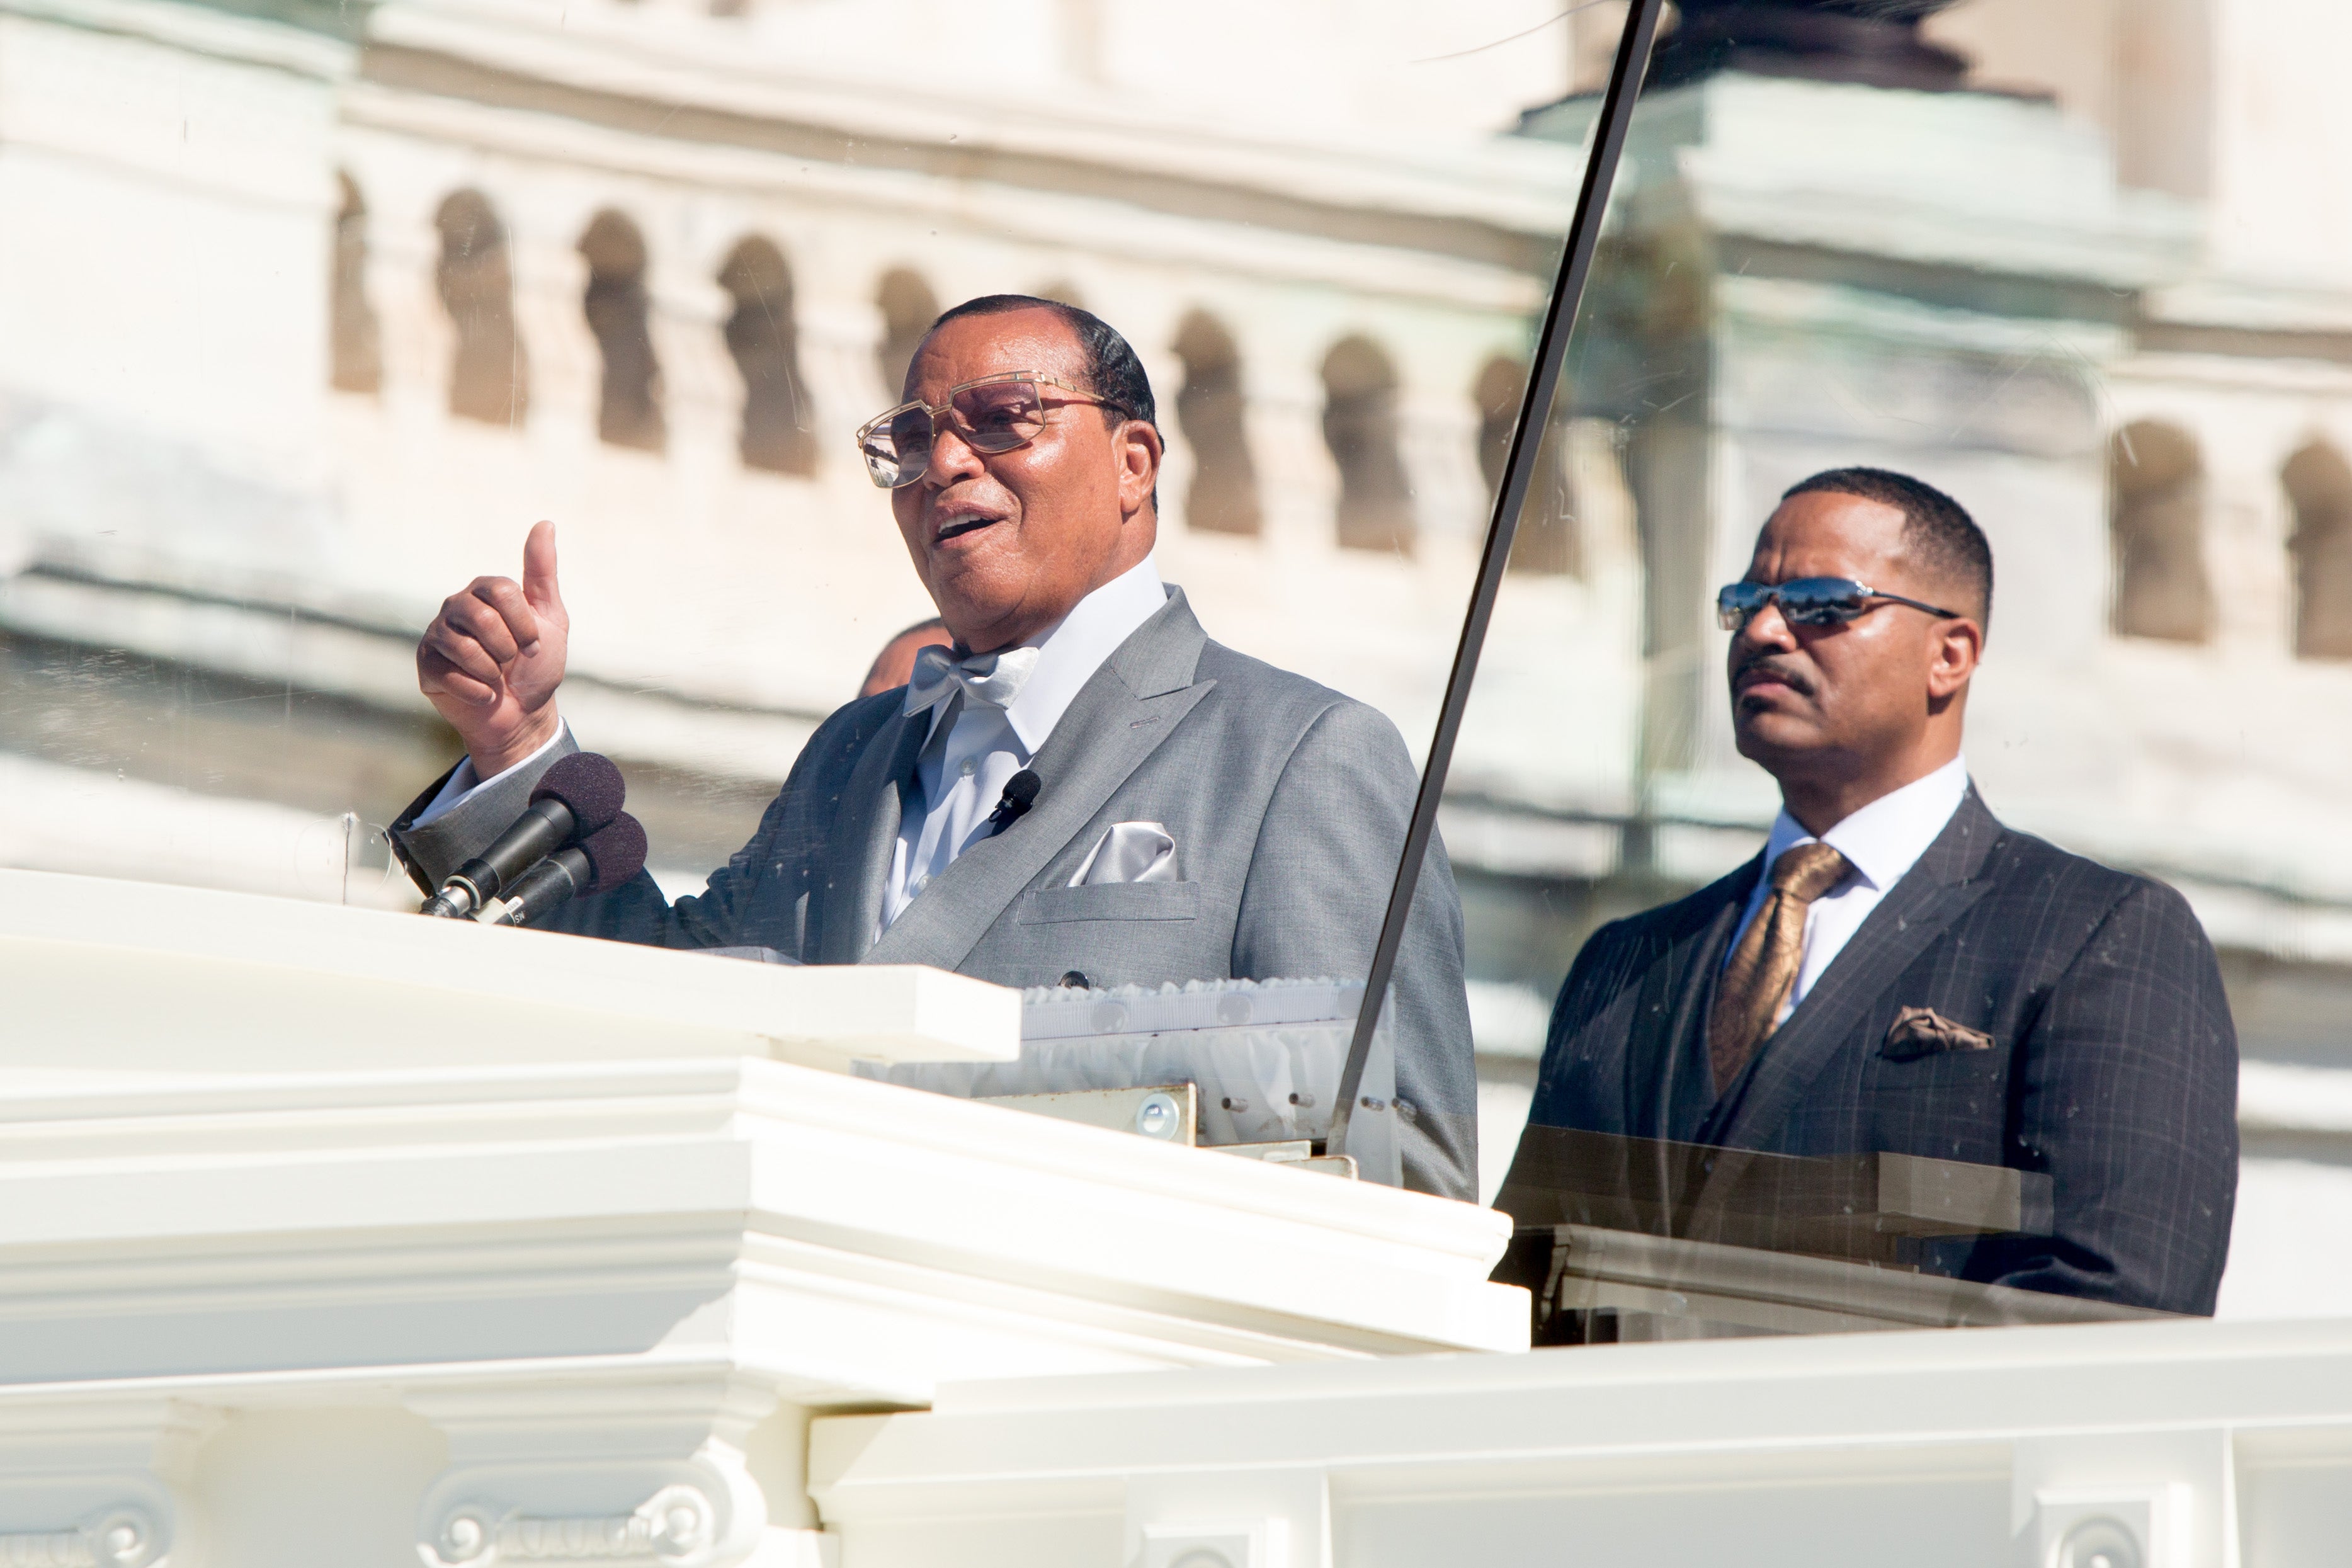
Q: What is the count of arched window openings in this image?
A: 11